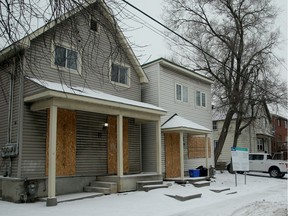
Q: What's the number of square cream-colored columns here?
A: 5